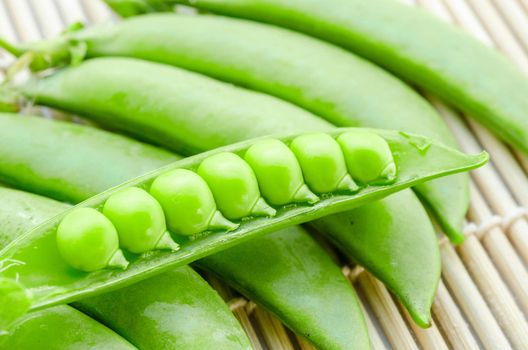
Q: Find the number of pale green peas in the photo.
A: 7